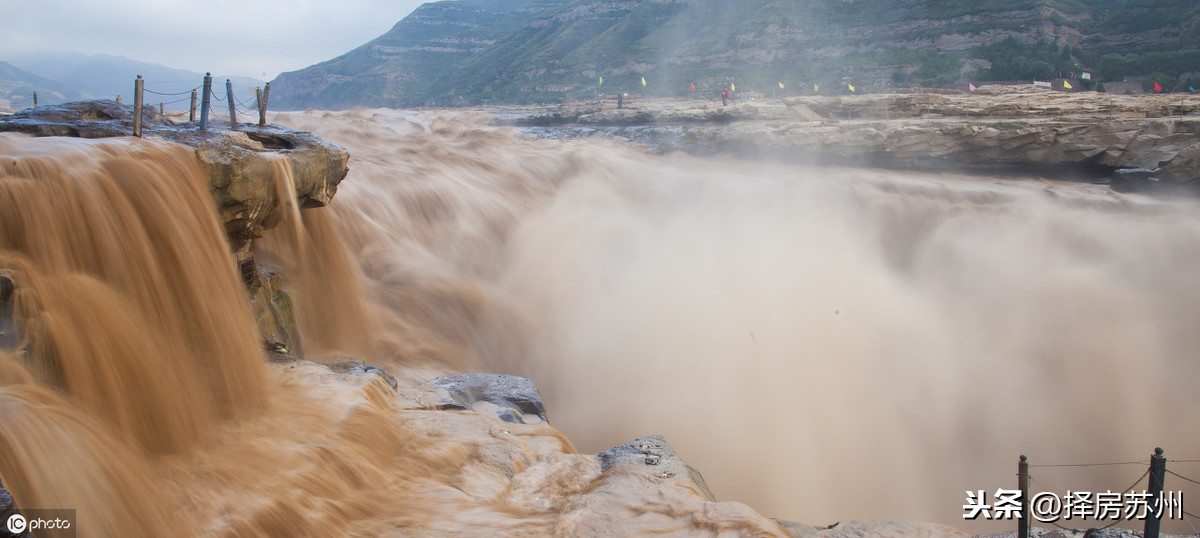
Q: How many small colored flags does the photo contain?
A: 12